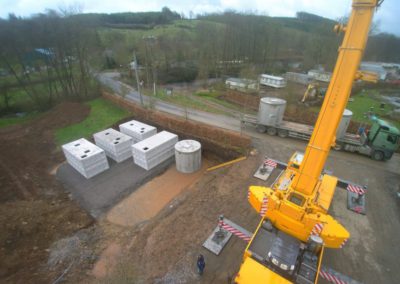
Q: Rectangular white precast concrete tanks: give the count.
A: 4